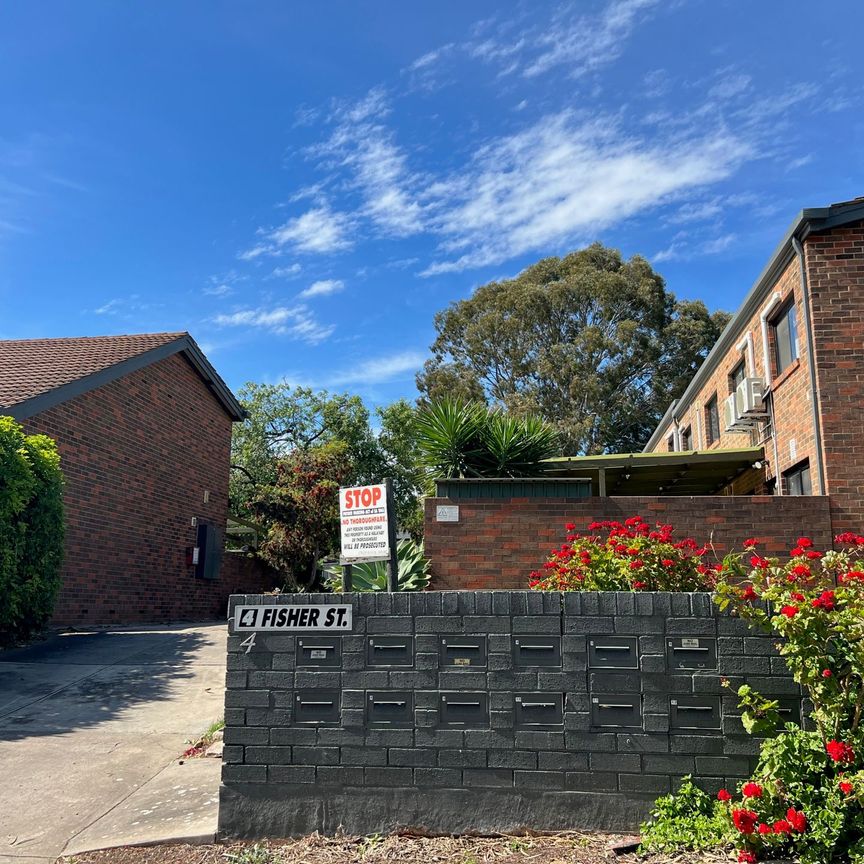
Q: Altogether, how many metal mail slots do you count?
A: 13